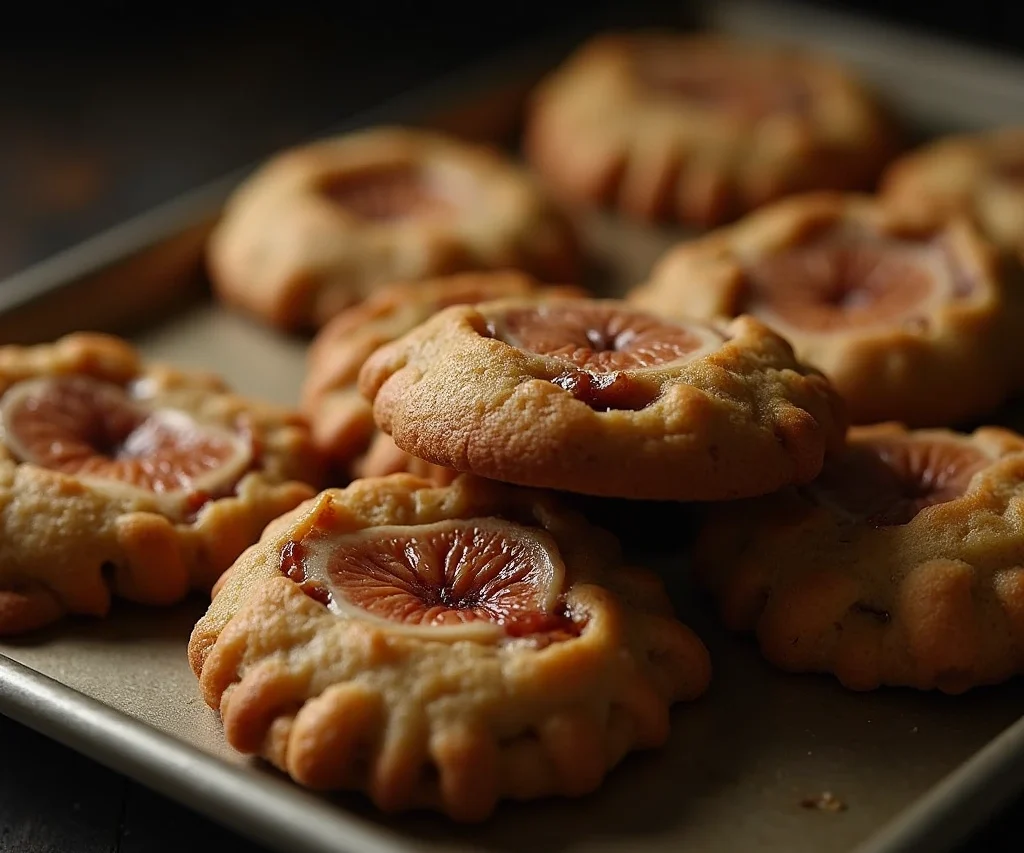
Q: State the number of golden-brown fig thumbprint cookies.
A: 9